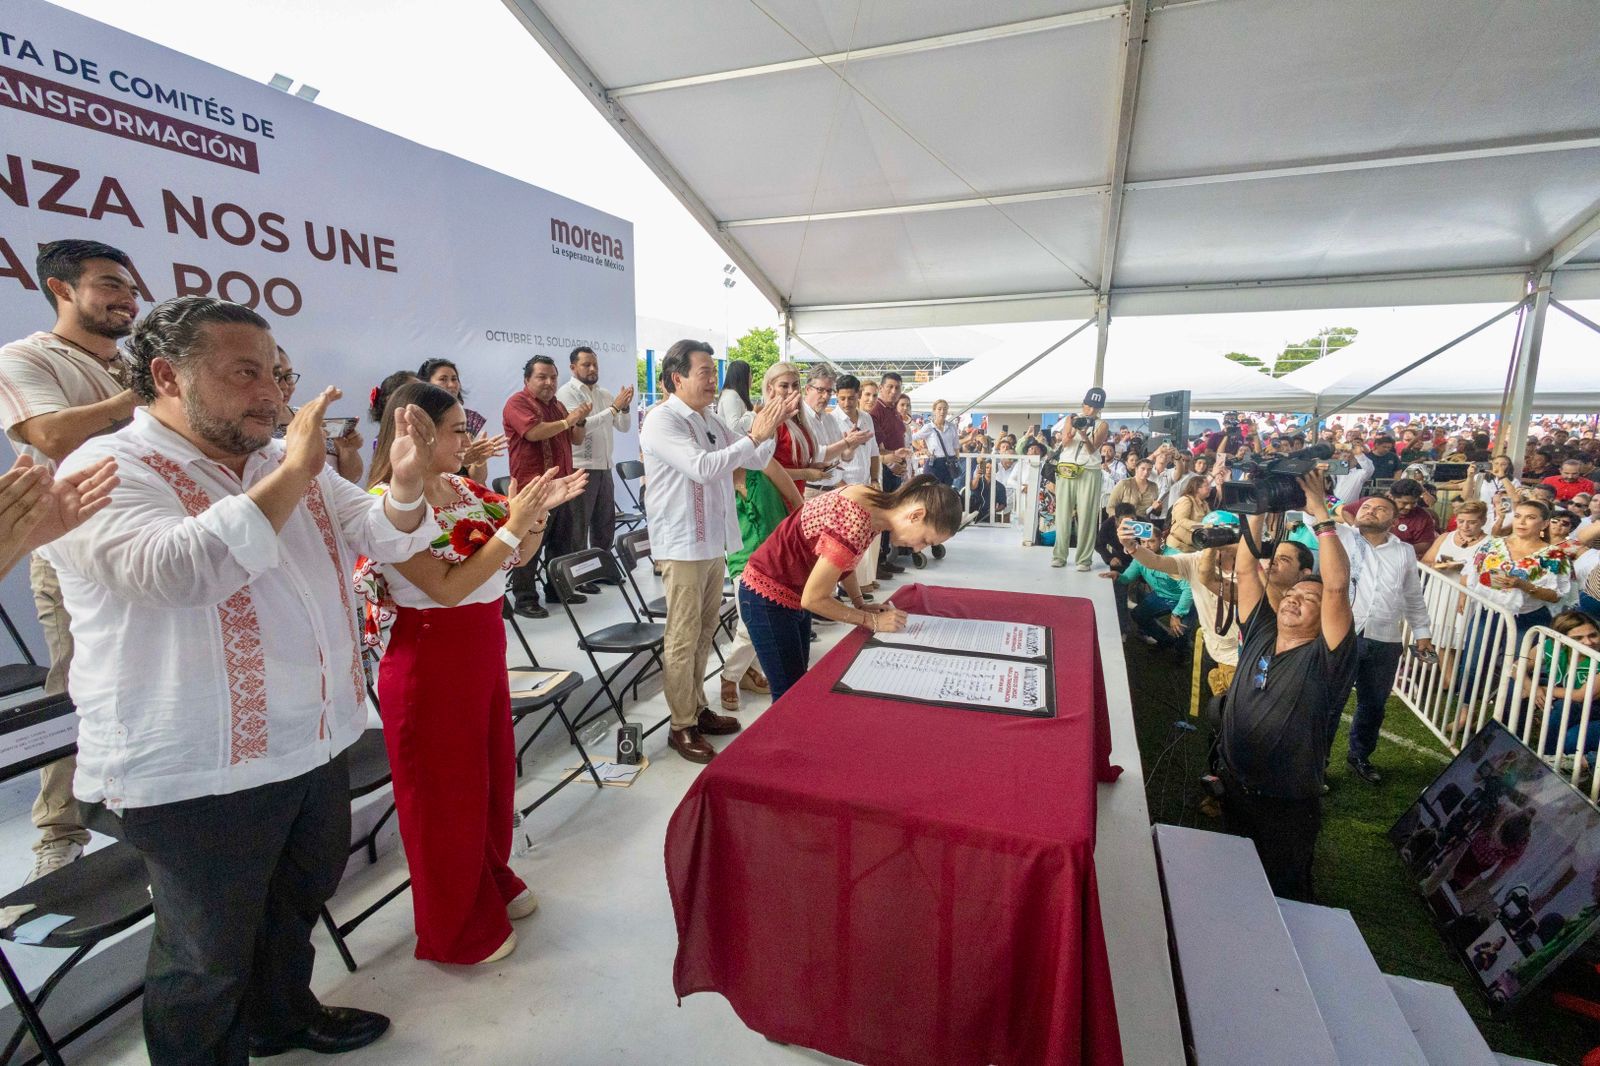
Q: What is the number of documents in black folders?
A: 2